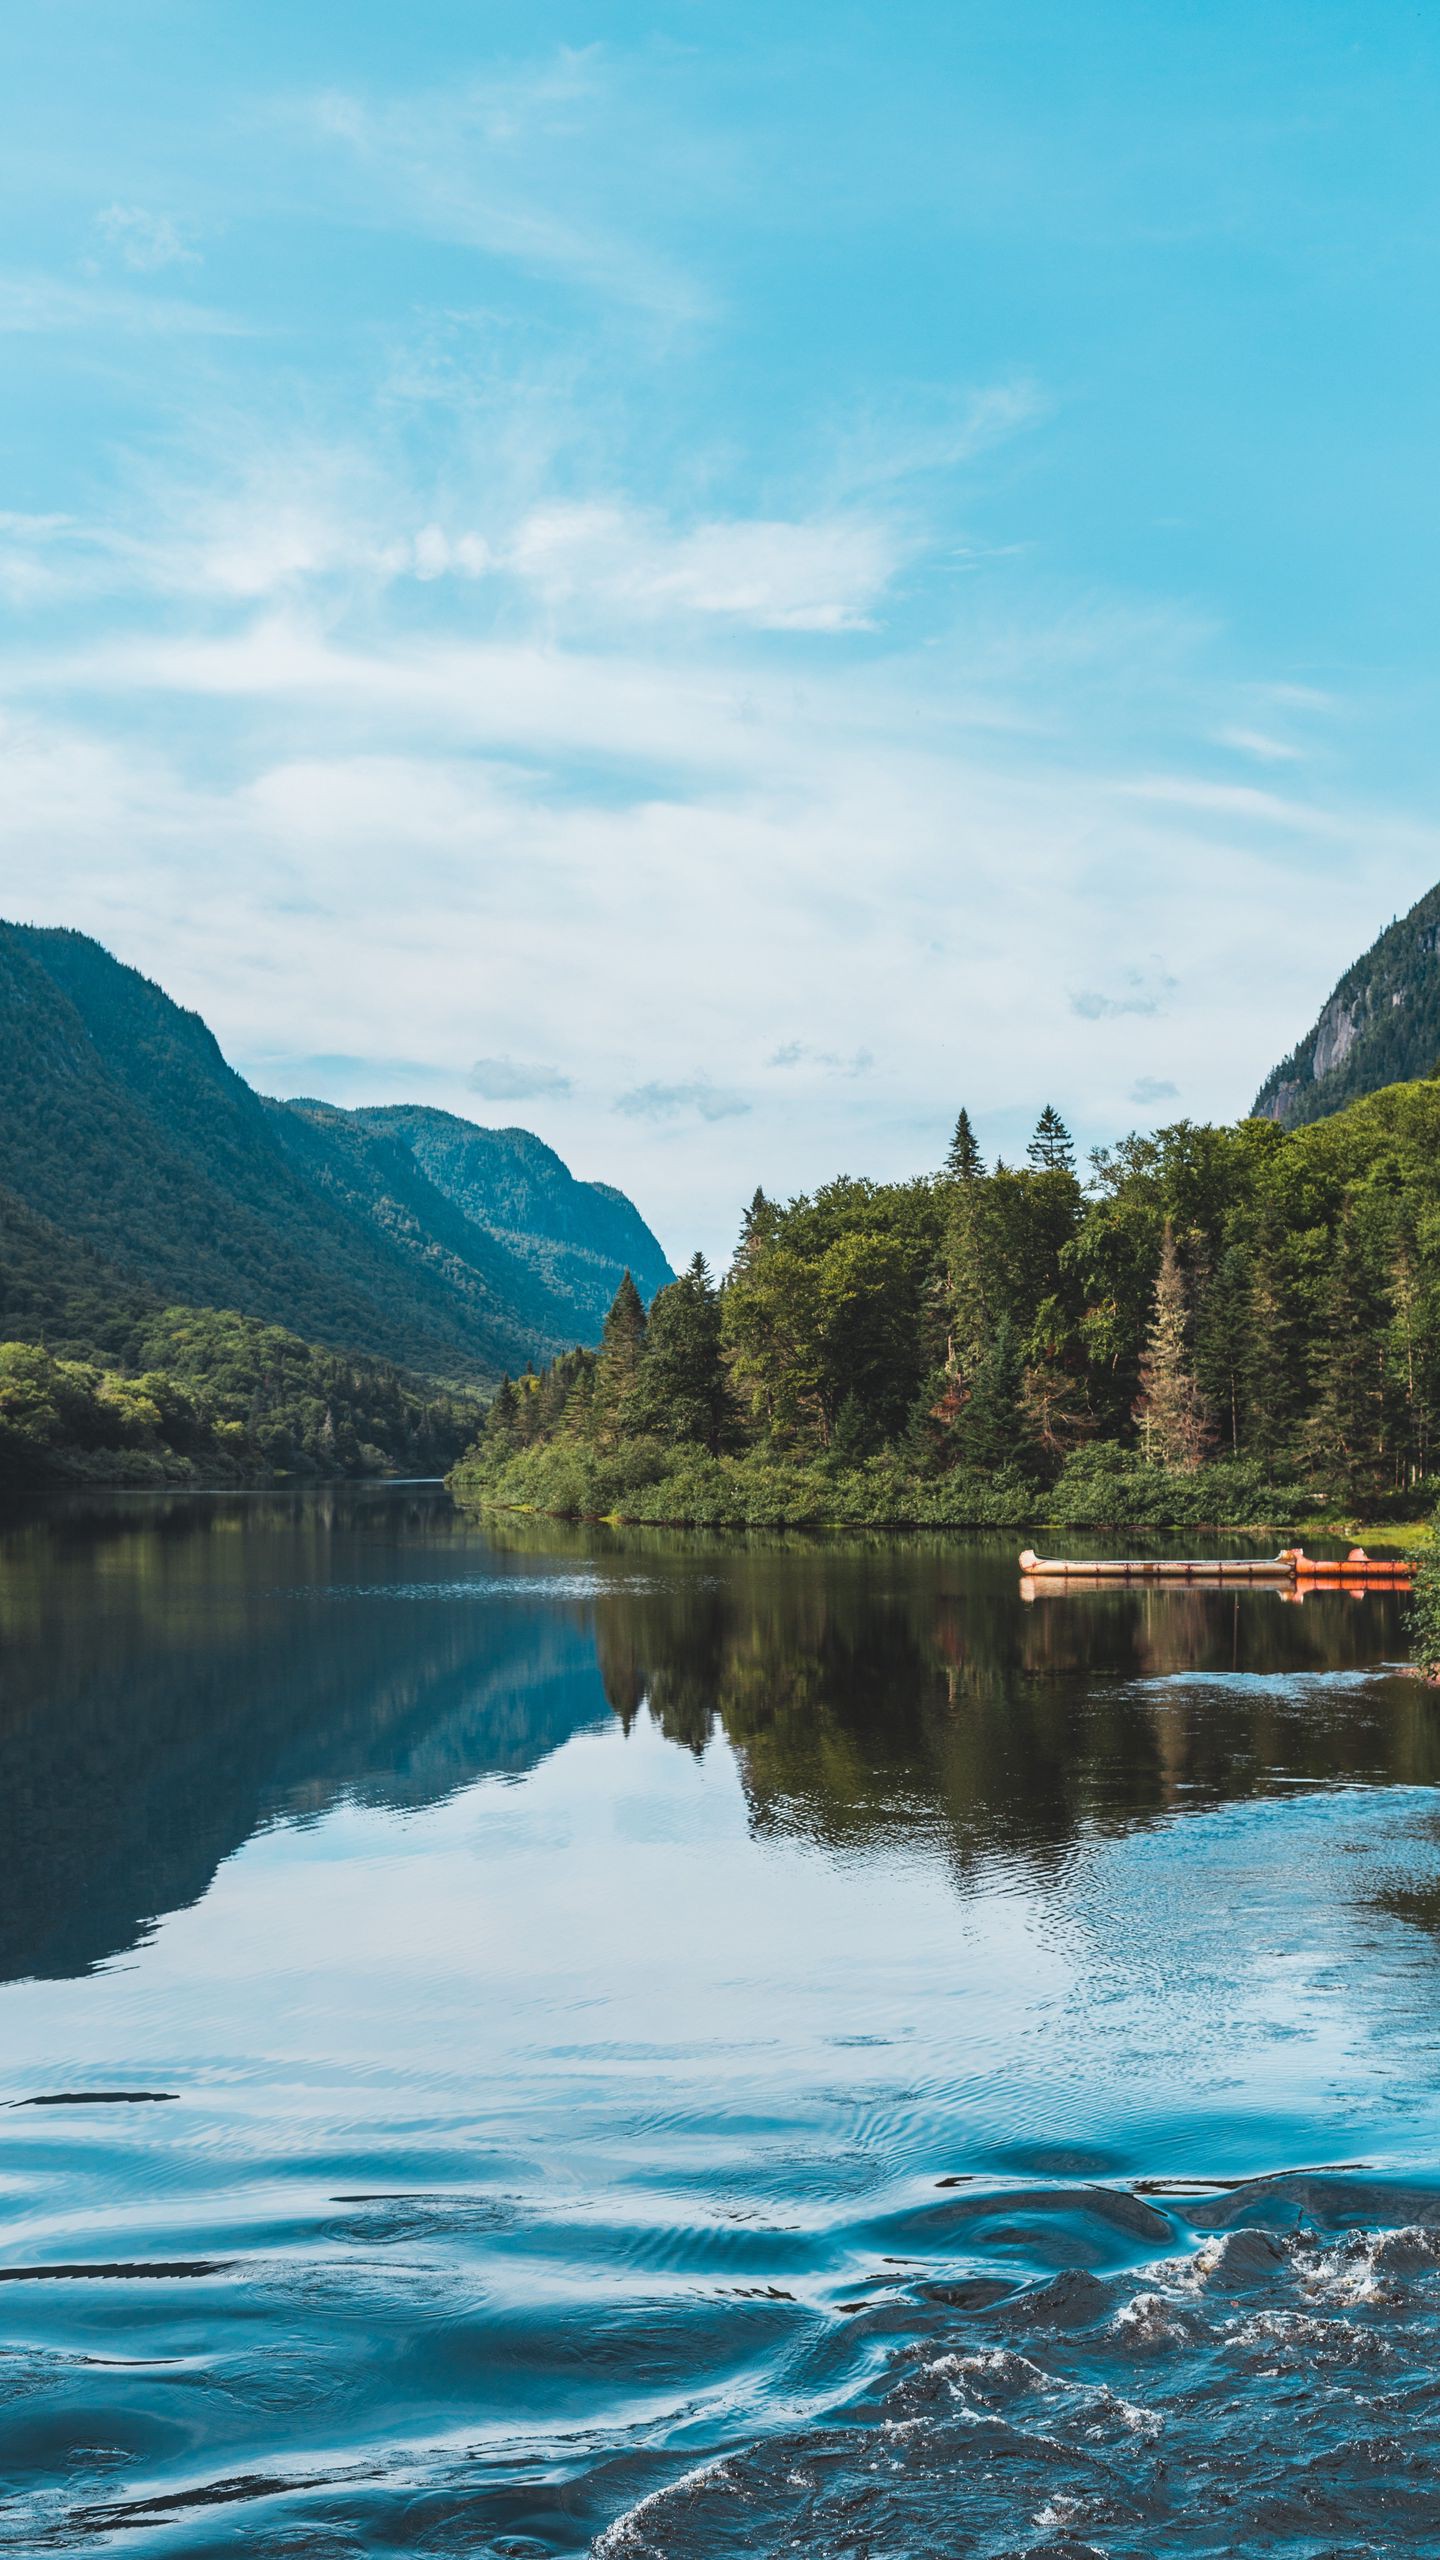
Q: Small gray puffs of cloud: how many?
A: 5